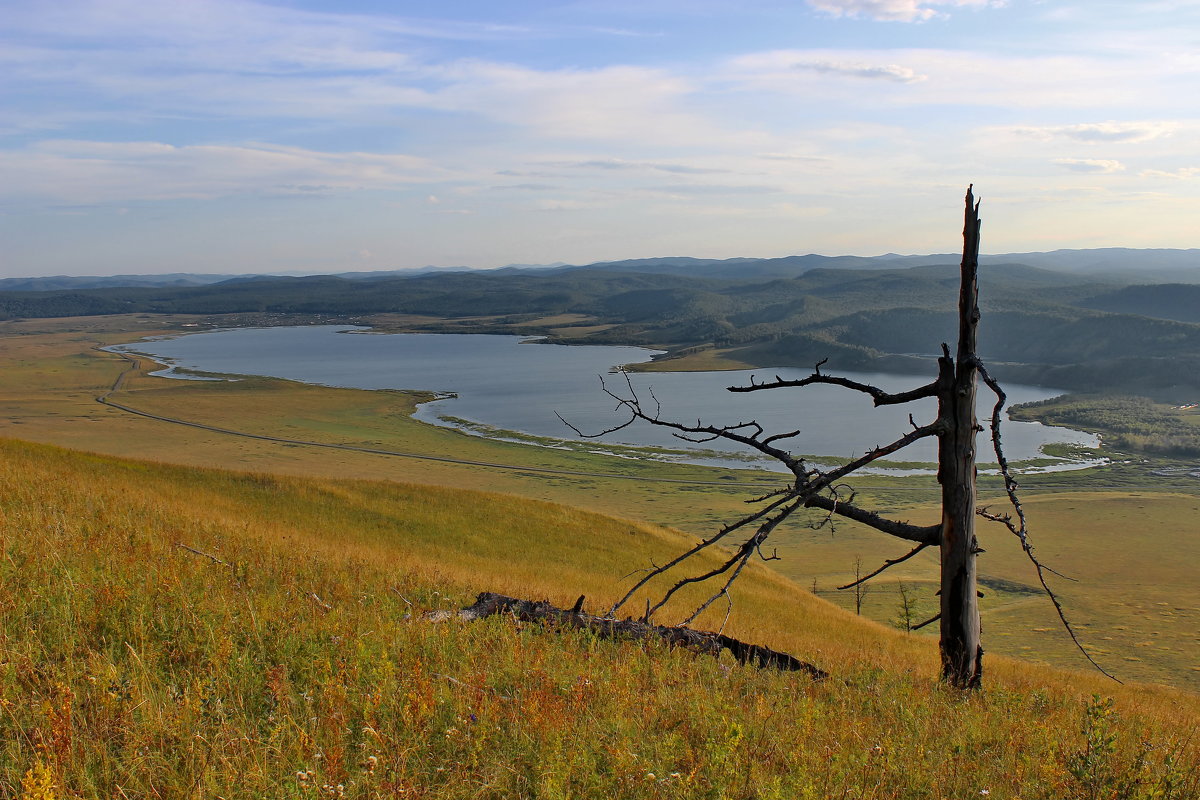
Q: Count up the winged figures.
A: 0